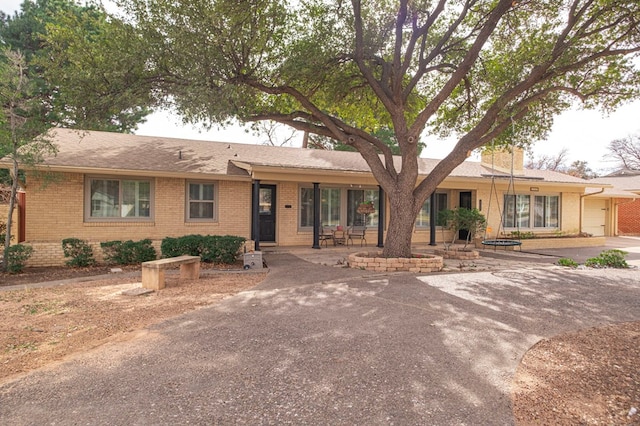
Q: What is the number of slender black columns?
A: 4